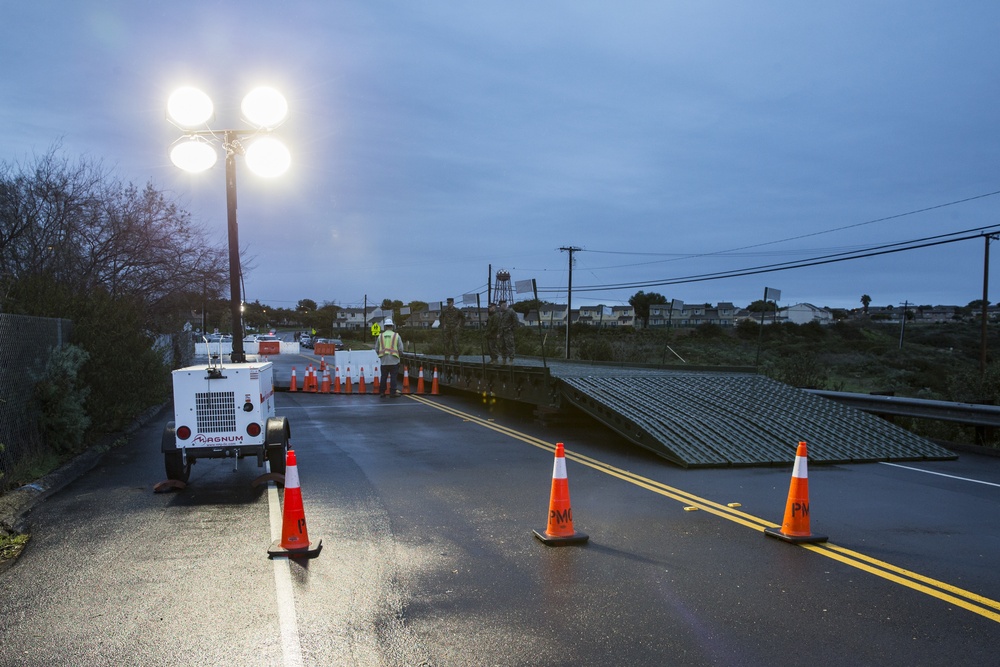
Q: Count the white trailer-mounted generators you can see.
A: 1